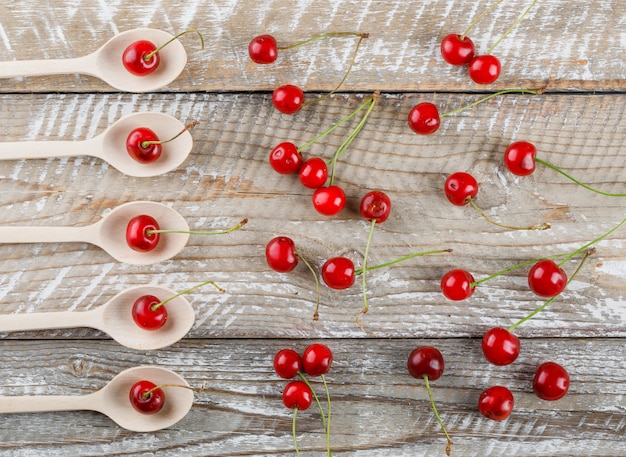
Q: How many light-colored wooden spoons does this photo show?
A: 5